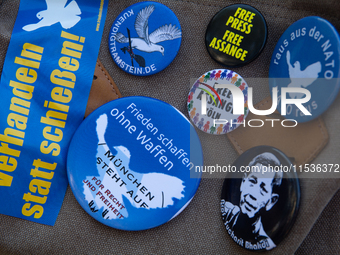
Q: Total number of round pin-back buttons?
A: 6